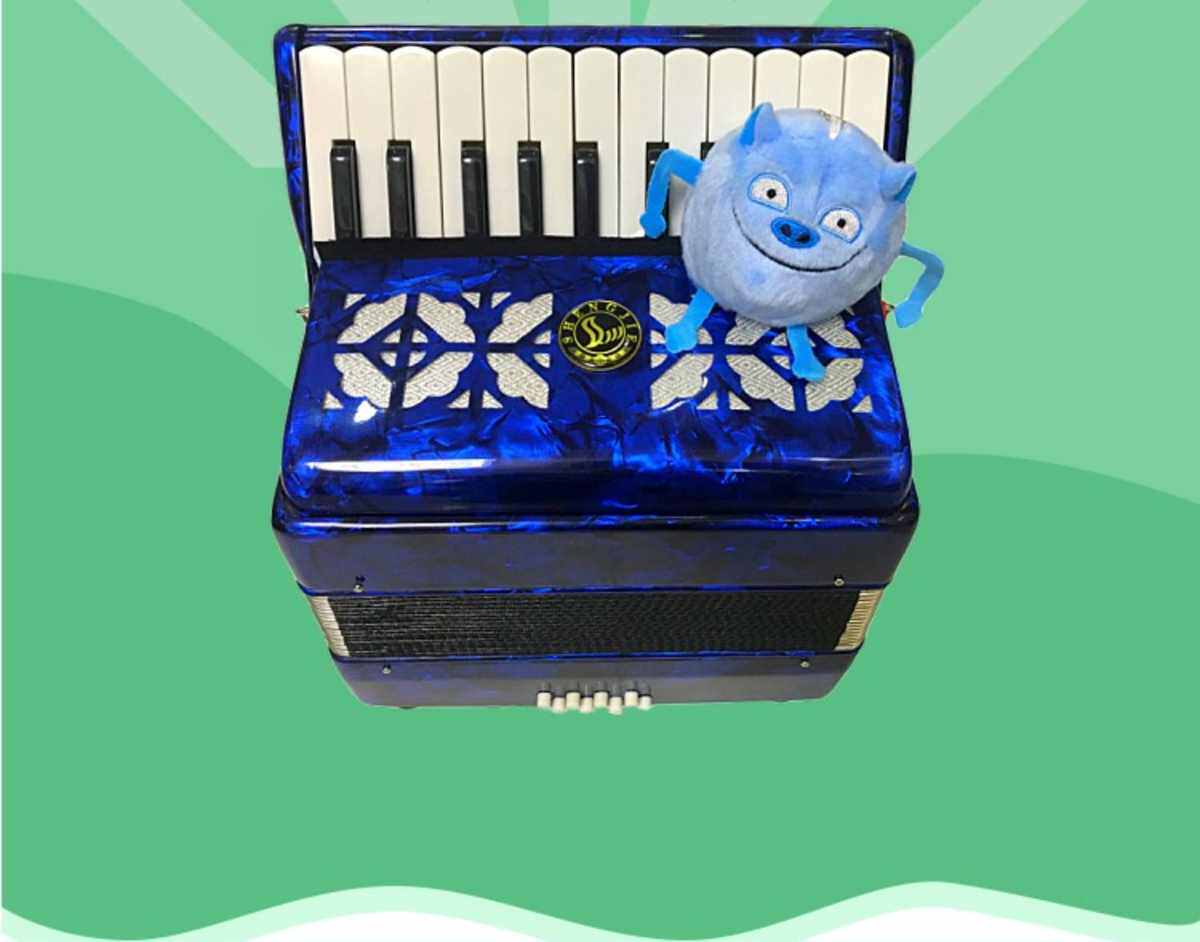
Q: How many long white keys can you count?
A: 13